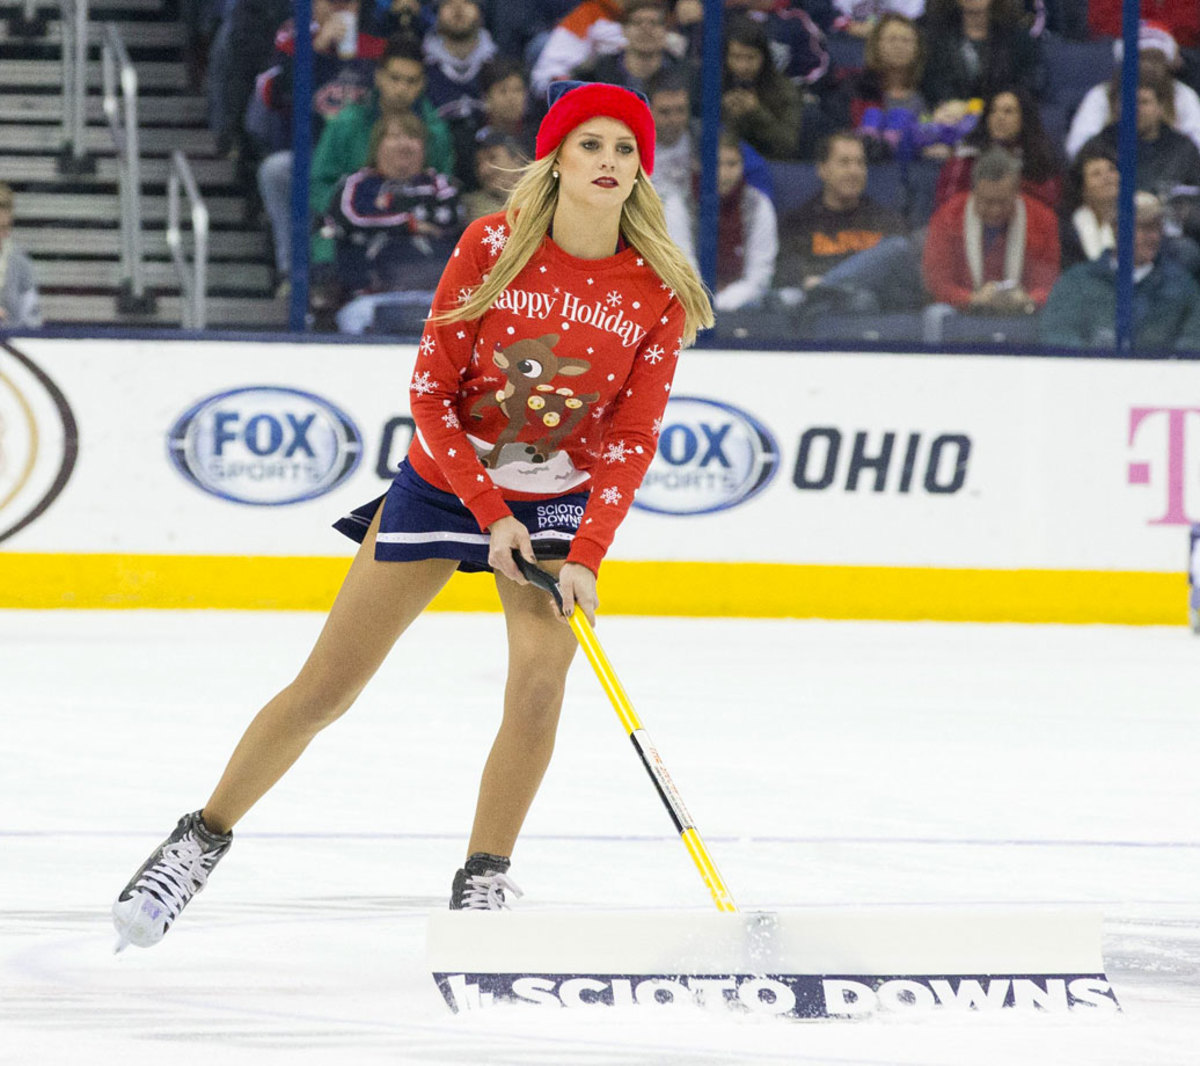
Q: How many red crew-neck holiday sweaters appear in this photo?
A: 1